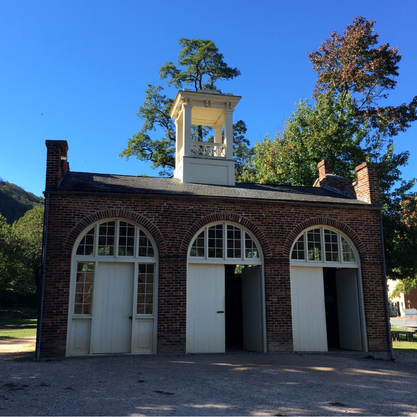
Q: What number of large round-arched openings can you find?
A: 3